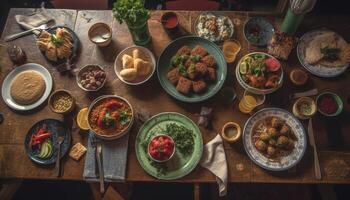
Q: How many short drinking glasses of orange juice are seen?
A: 2